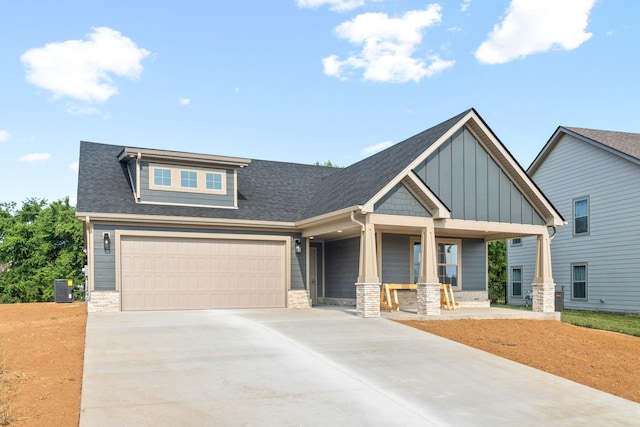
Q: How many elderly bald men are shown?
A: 0